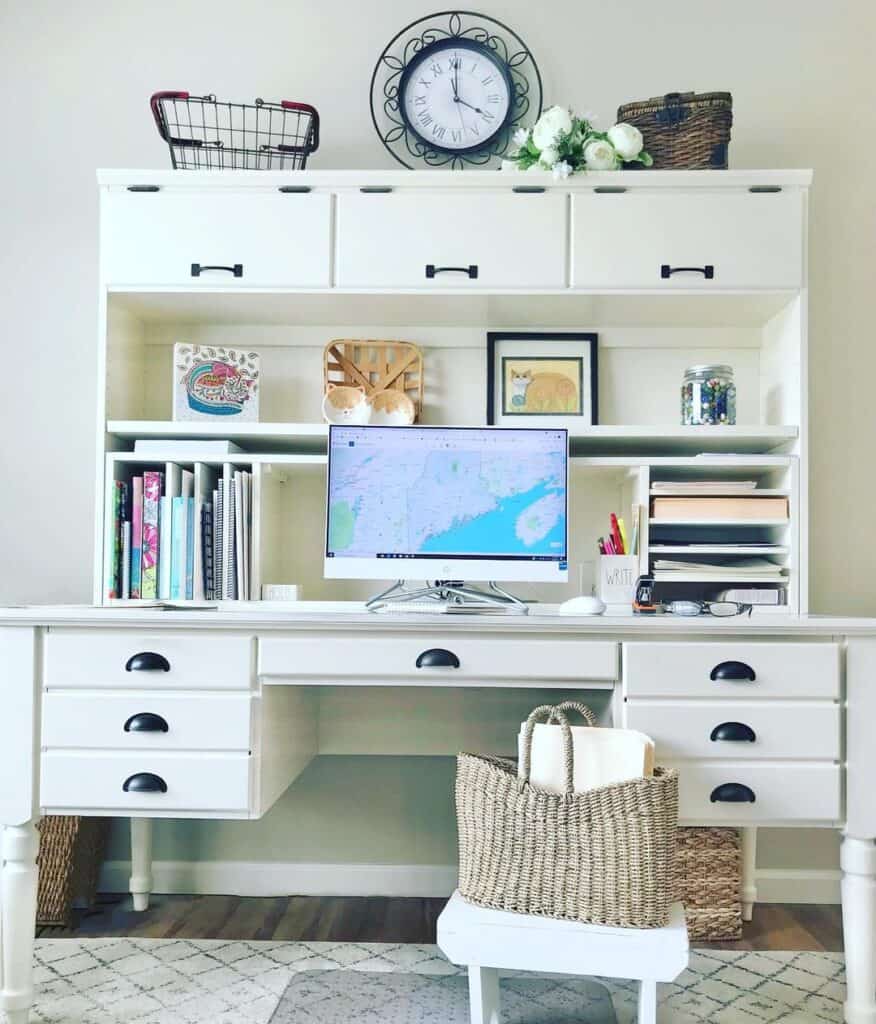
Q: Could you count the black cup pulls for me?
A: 7